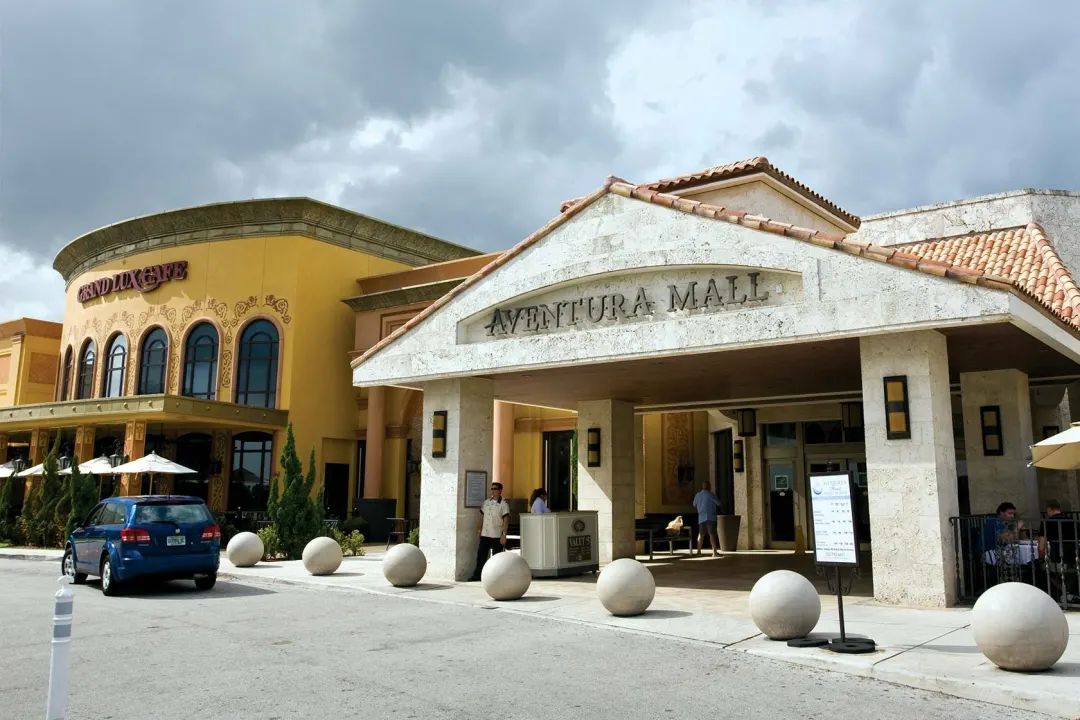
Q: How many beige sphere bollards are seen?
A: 7